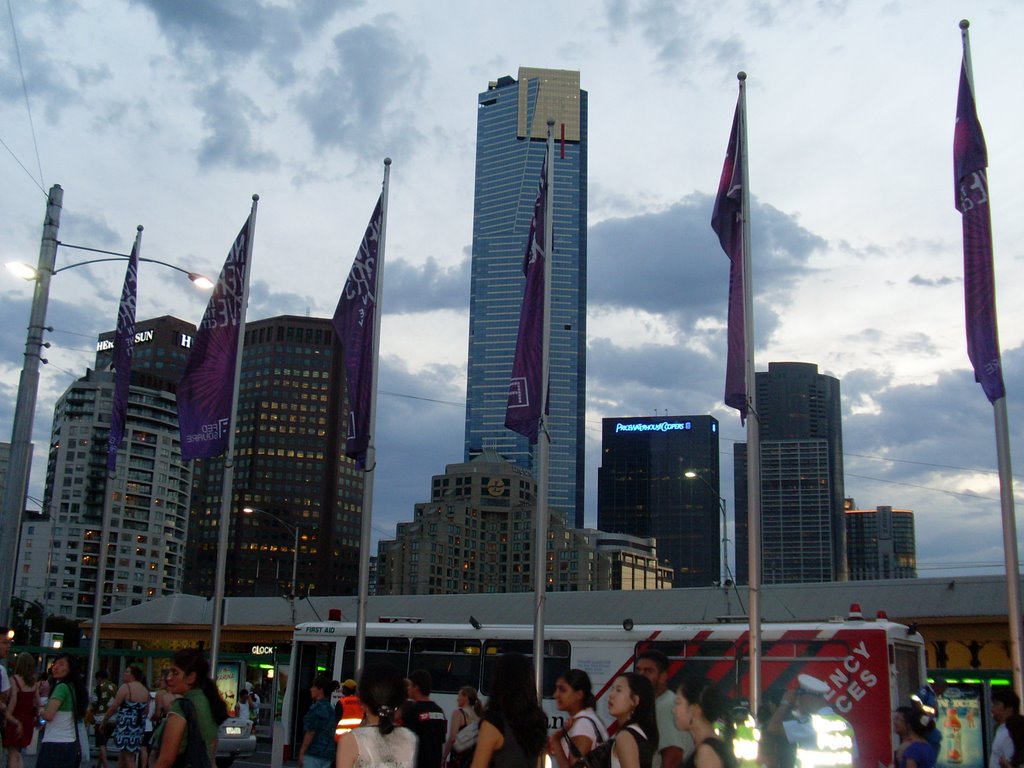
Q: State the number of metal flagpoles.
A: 6